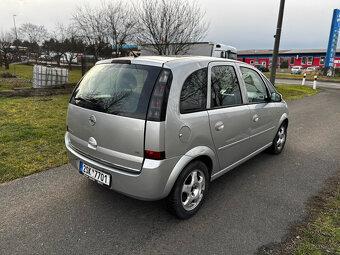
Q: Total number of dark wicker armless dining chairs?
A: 0